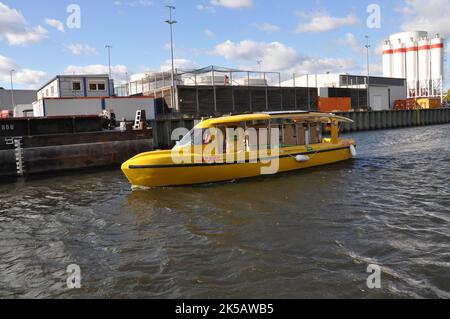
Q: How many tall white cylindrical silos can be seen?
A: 5